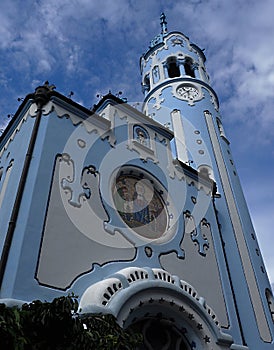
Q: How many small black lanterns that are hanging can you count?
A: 0